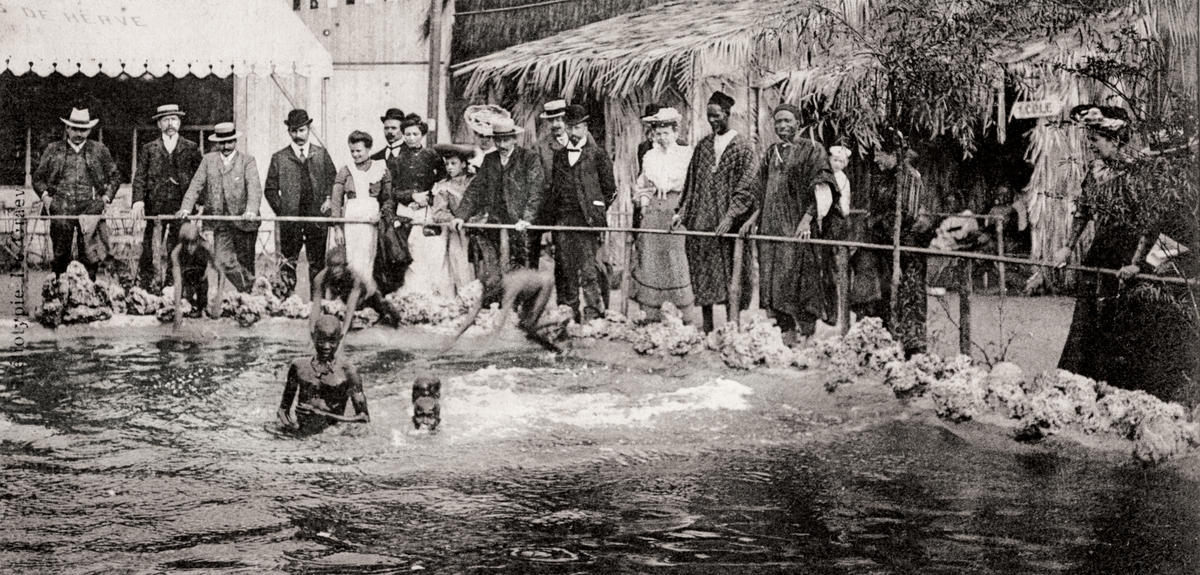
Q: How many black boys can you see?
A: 5